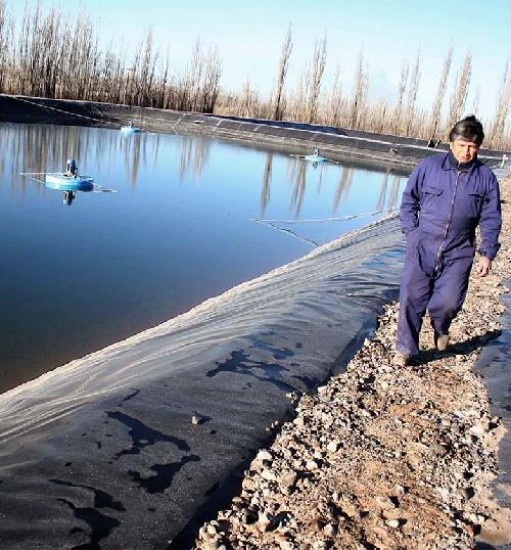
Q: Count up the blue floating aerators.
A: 3